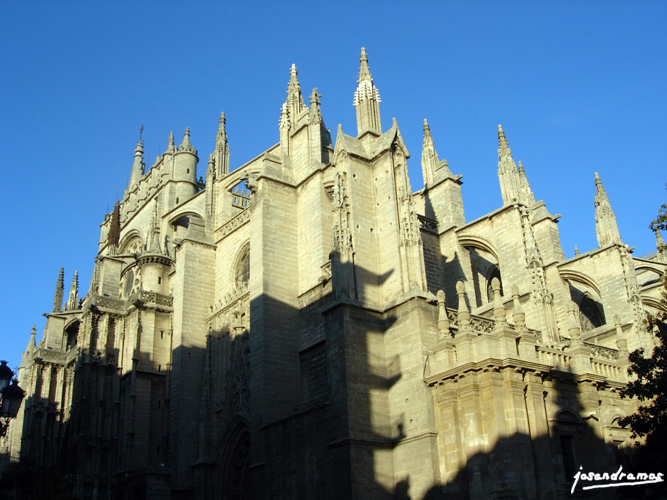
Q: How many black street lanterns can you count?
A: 2